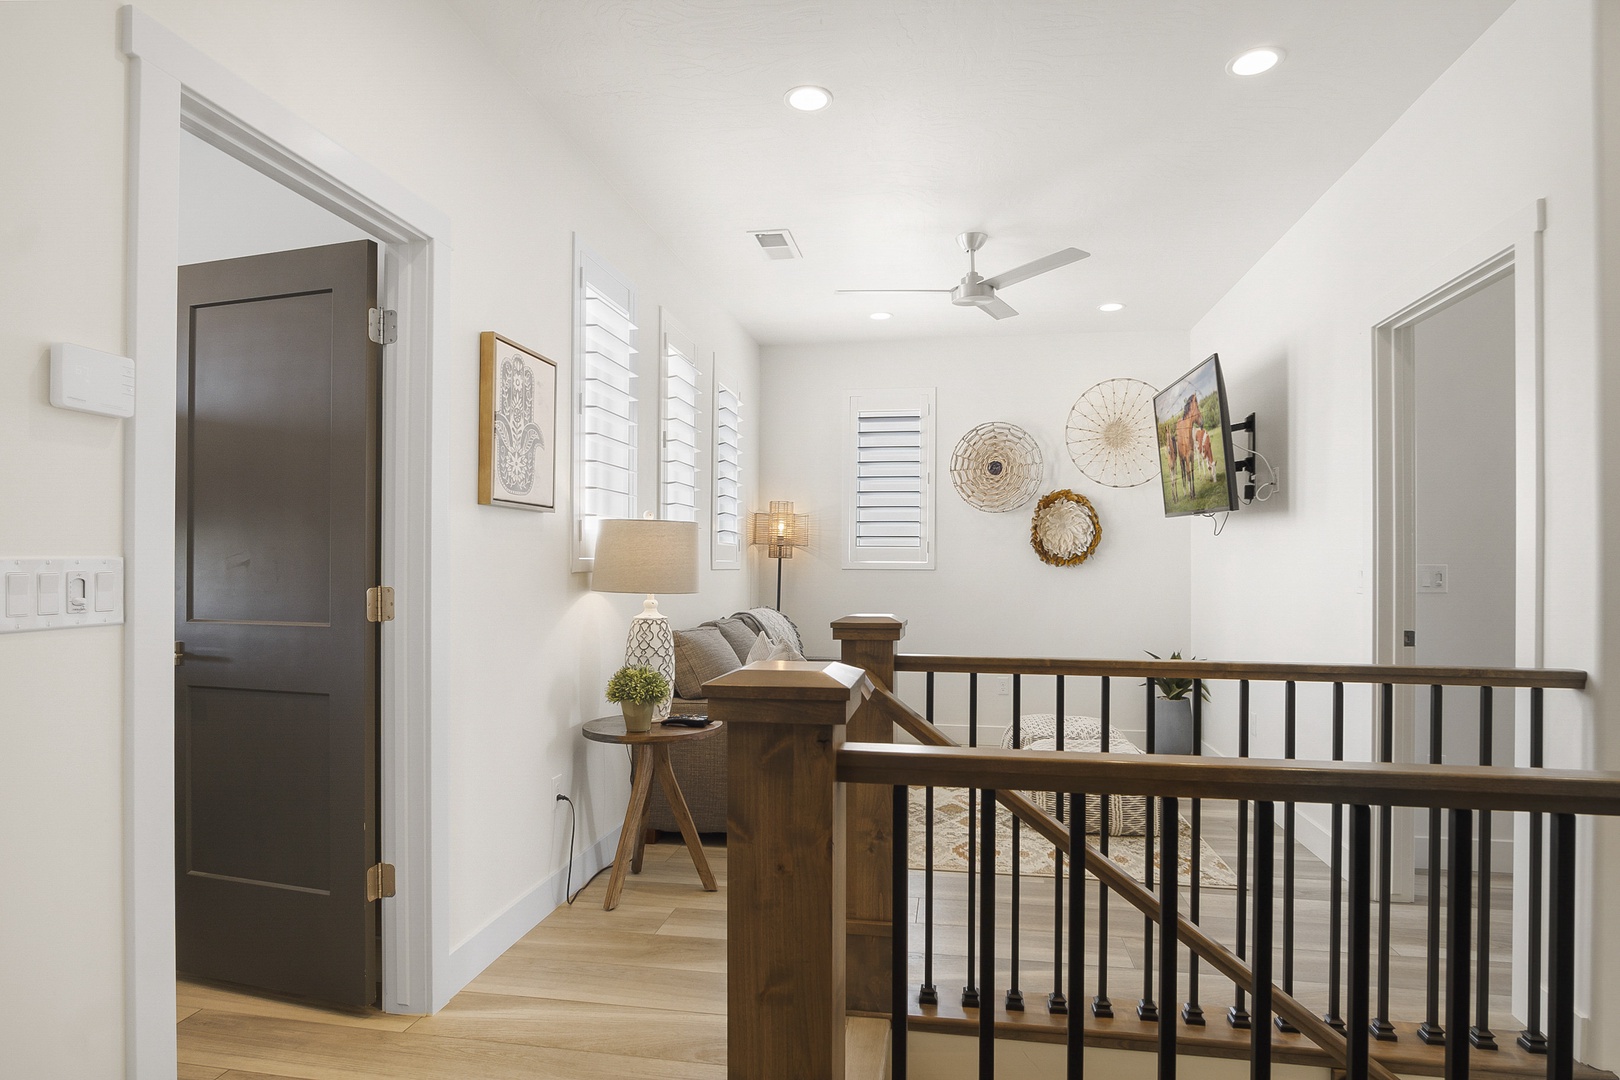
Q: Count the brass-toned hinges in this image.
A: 2